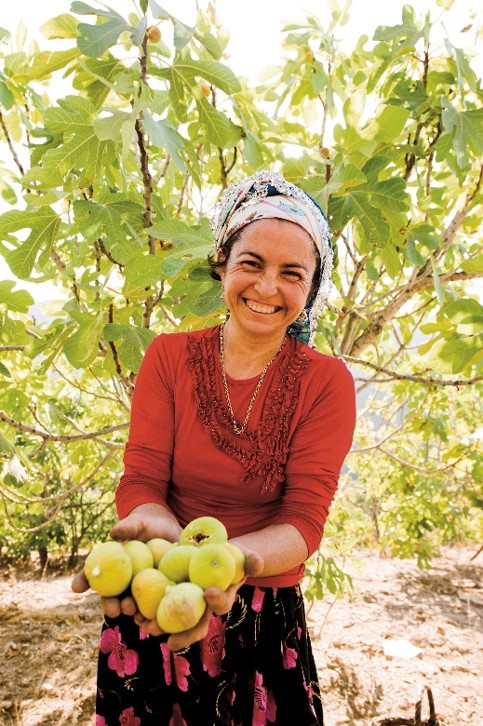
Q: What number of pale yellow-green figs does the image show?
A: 9